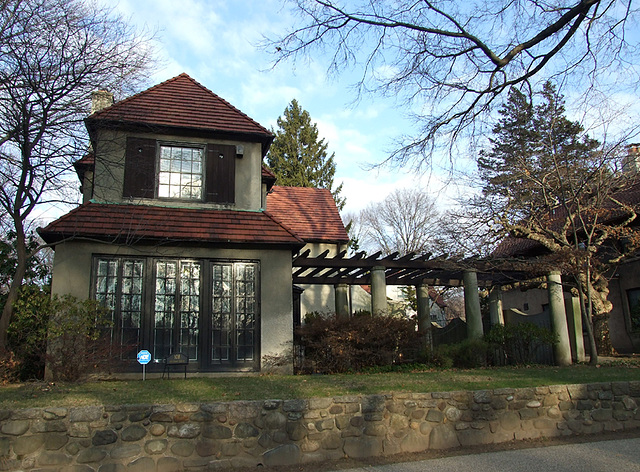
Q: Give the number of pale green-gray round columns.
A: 6